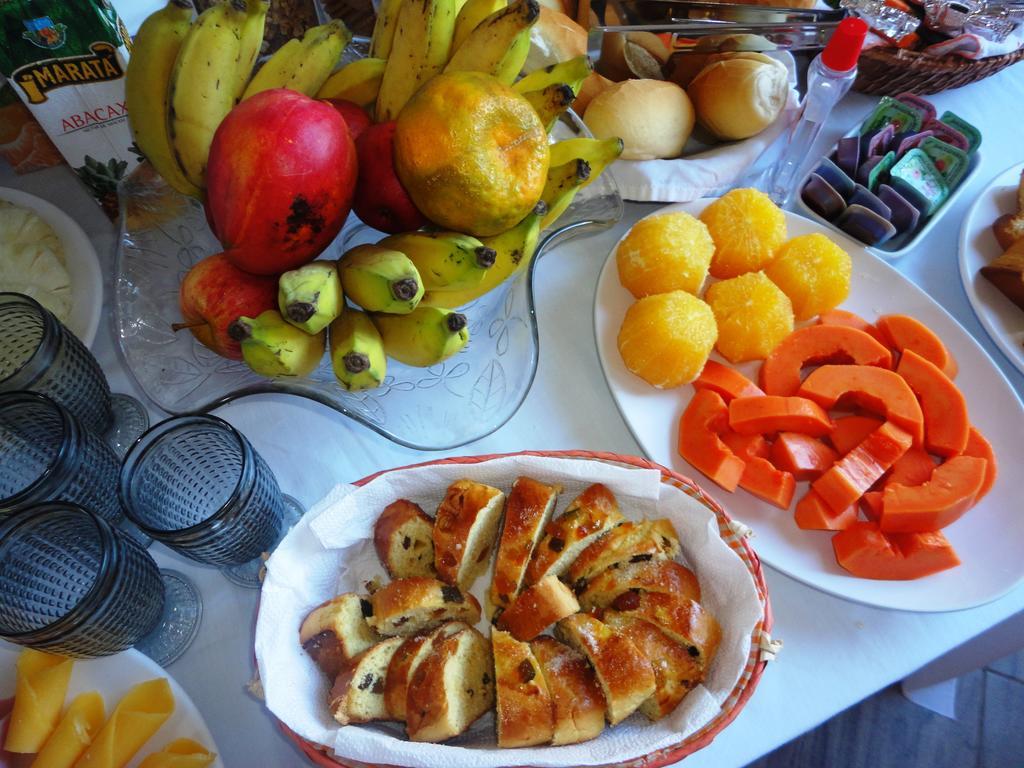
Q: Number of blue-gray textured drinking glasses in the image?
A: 4